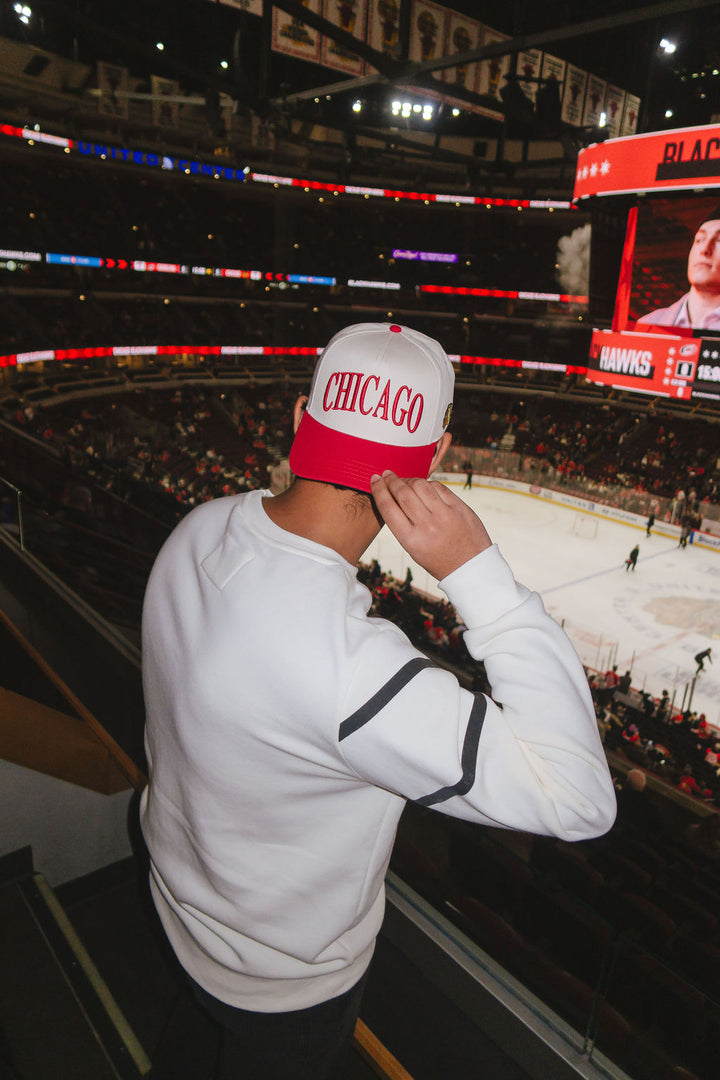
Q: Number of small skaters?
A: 5